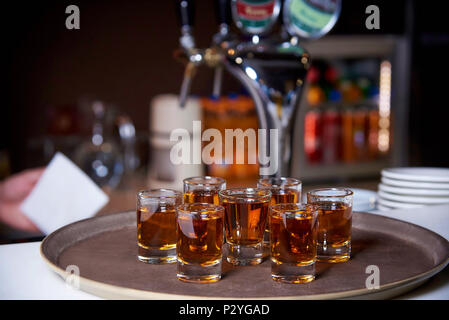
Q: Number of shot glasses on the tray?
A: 7